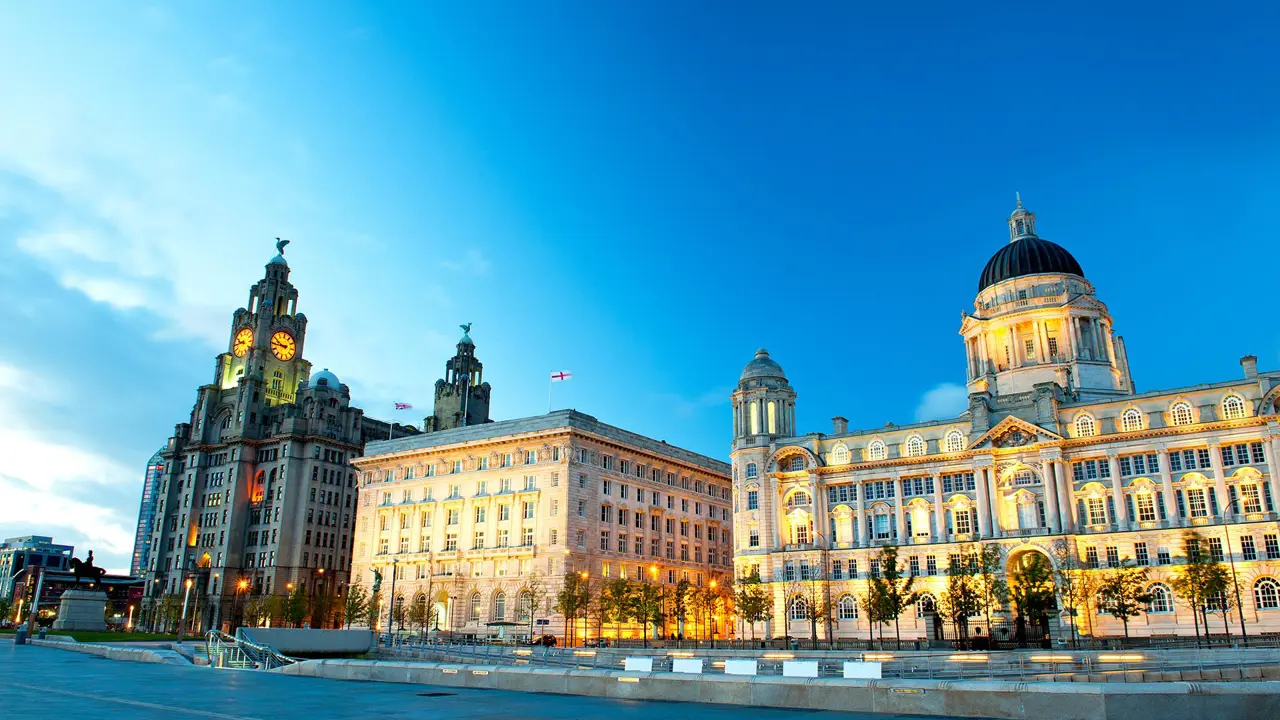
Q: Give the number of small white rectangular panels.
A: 5